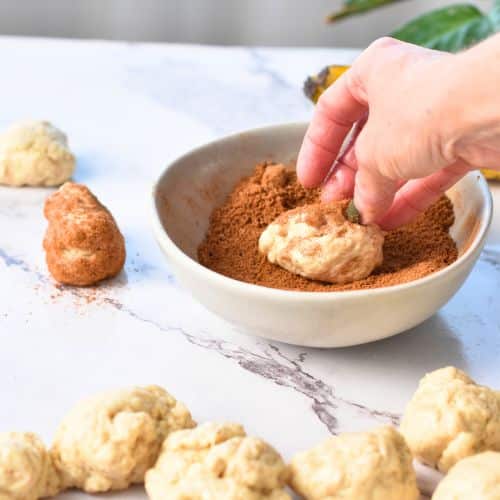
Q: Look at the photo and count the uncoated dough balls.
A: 7